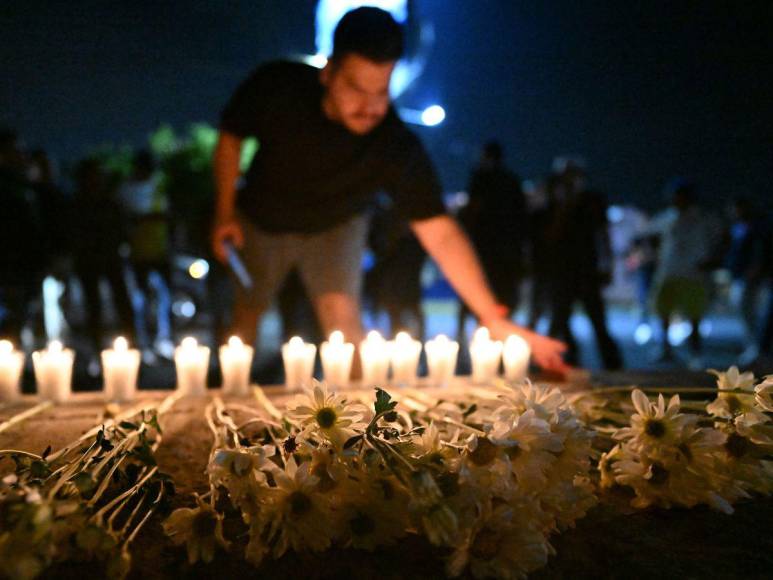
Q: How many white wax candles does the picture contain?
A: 12